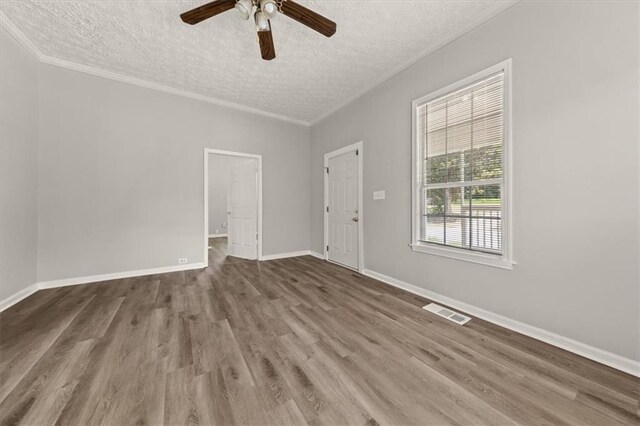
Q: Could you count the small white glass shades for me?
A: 3